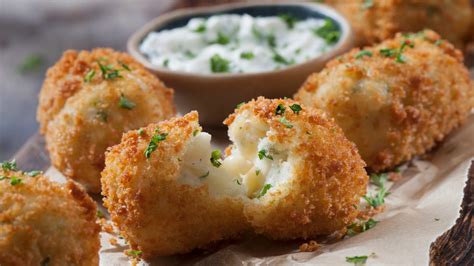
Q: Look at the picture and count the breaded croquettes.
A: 5